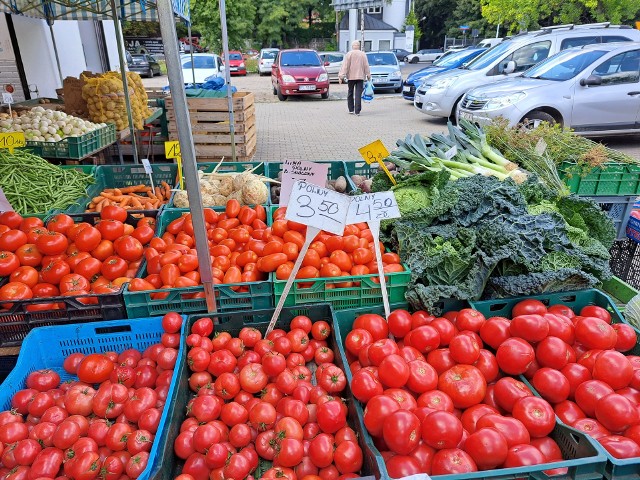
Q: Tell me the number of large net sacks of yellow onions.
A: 2